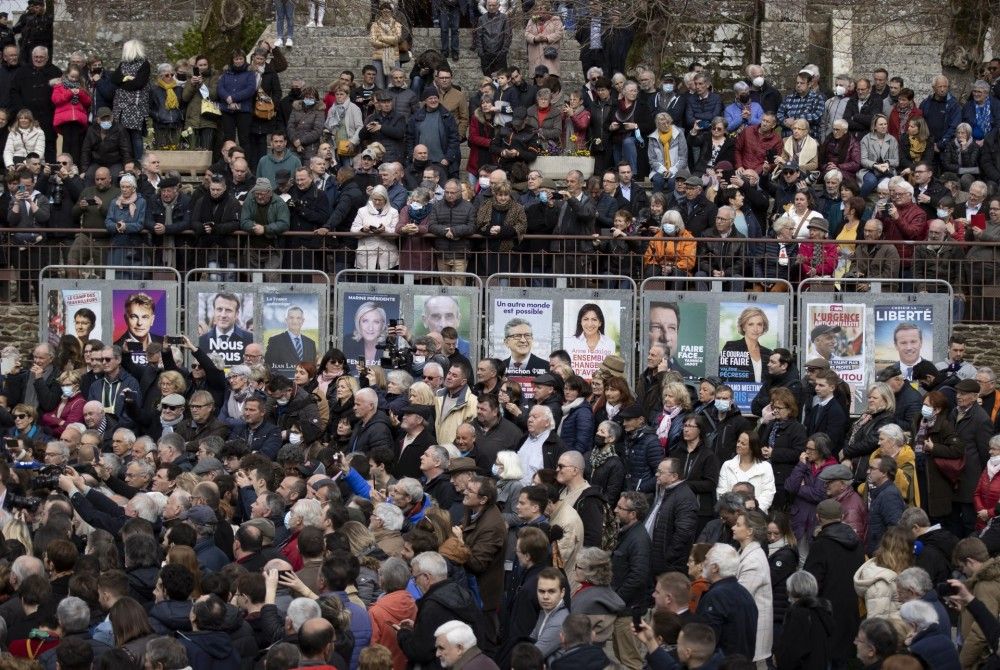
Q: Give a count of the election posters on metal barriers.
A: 12